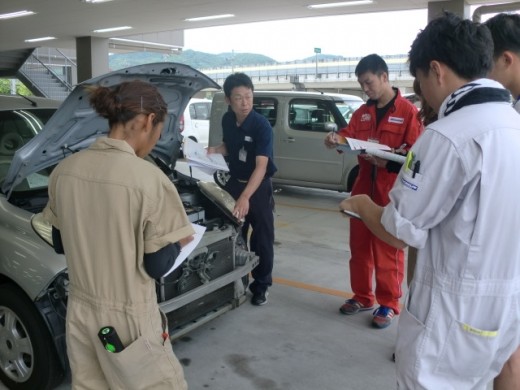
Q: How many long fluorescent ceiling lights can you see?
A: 6